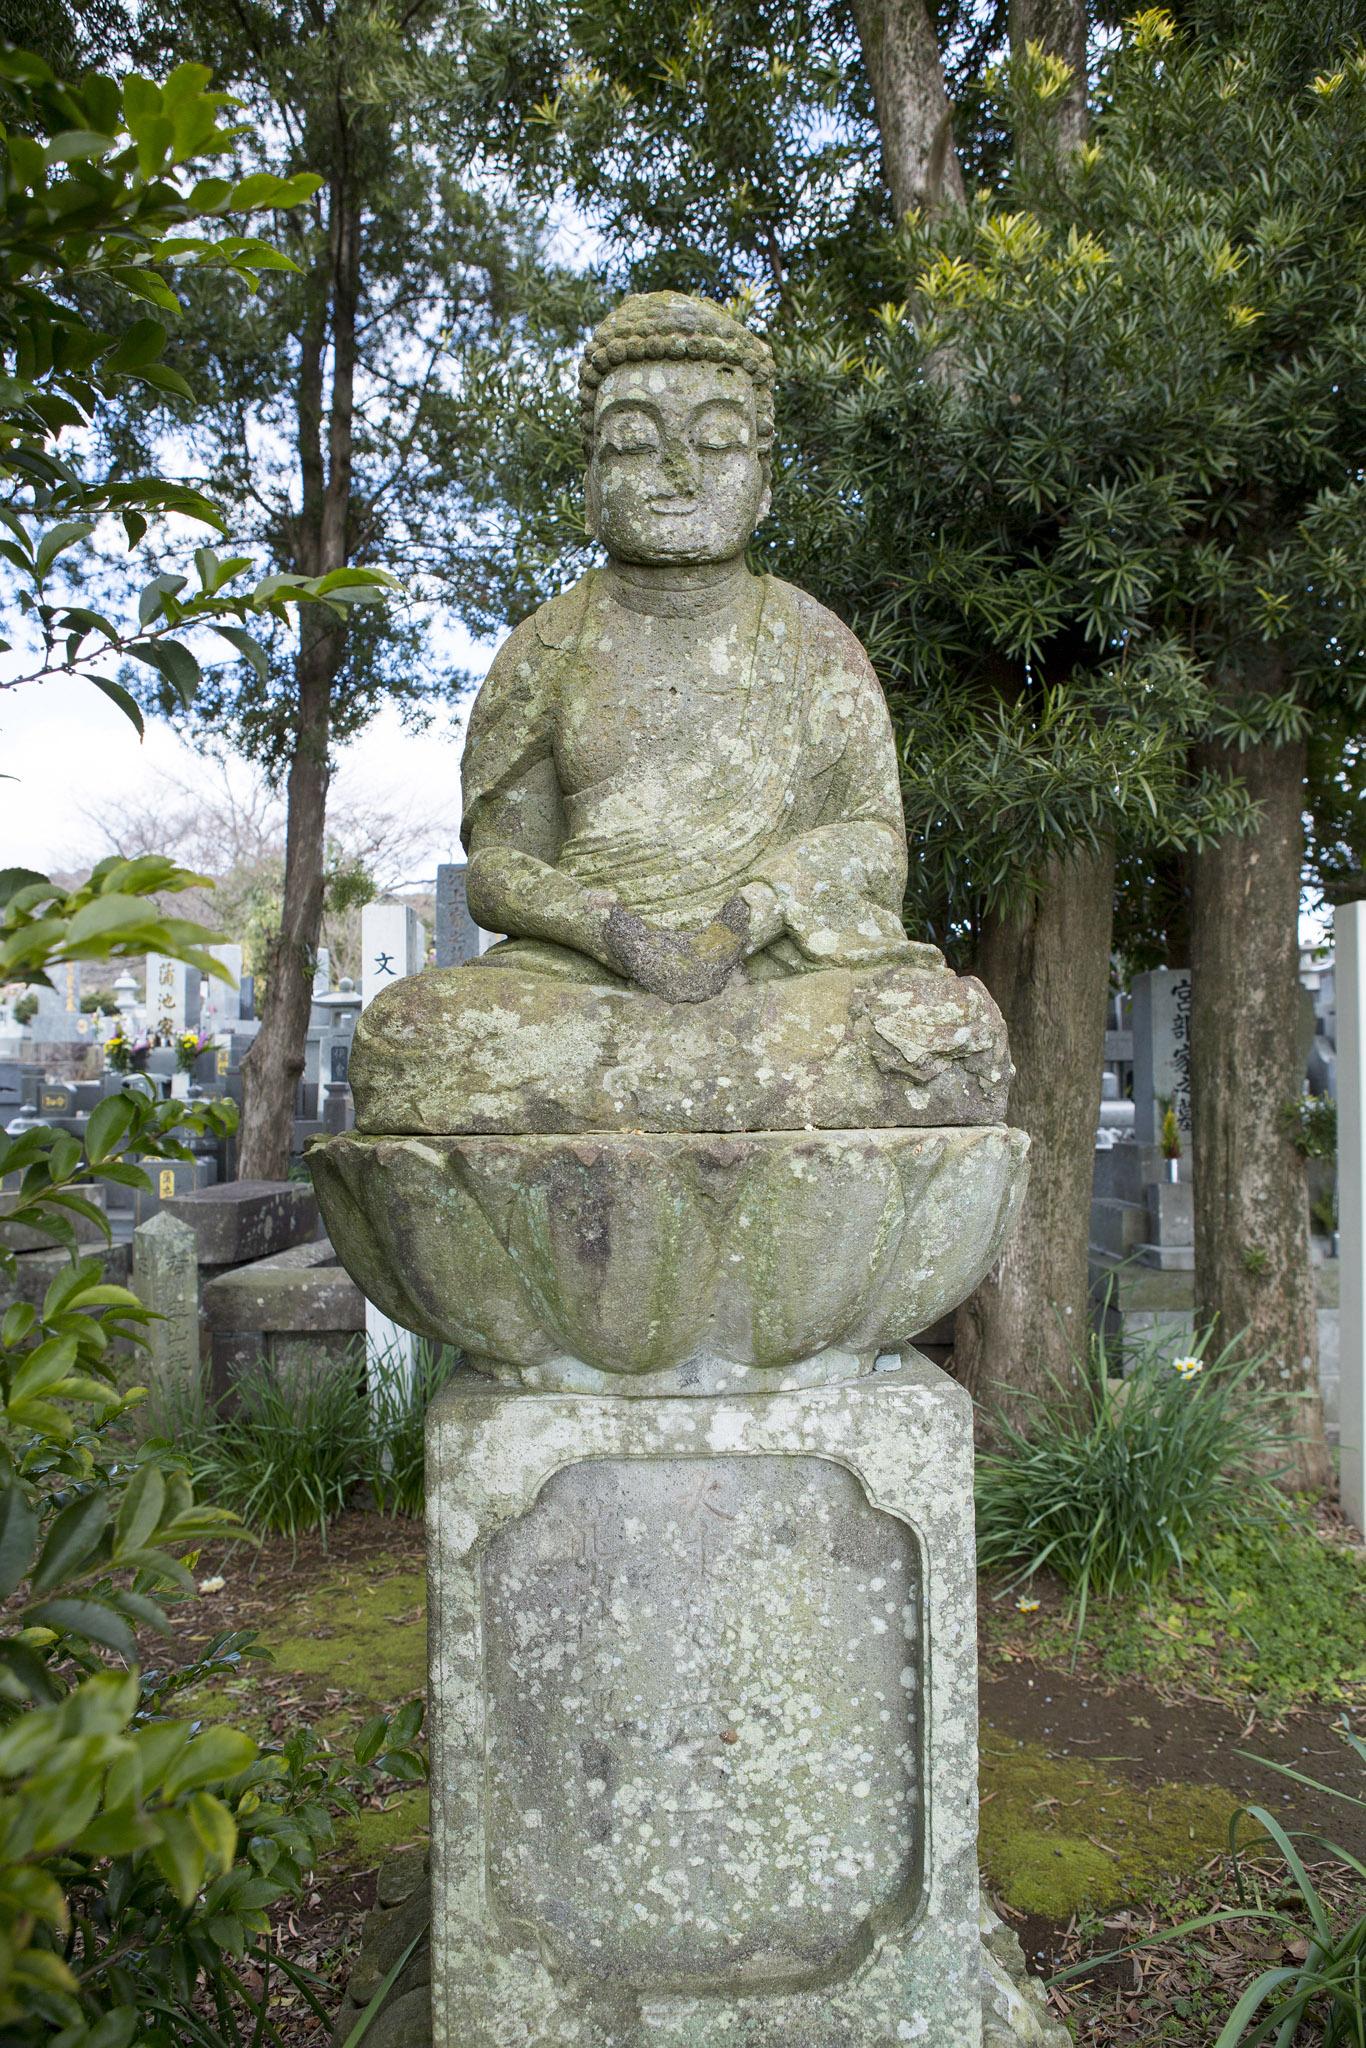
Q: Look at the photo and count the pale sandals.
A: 0